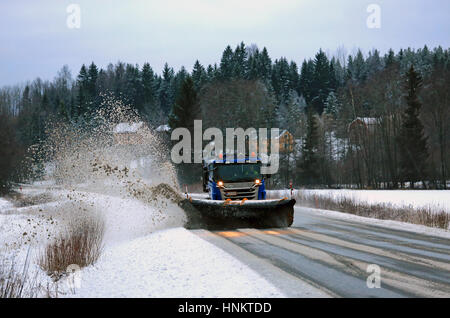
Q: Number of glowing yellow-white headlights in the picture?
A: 2